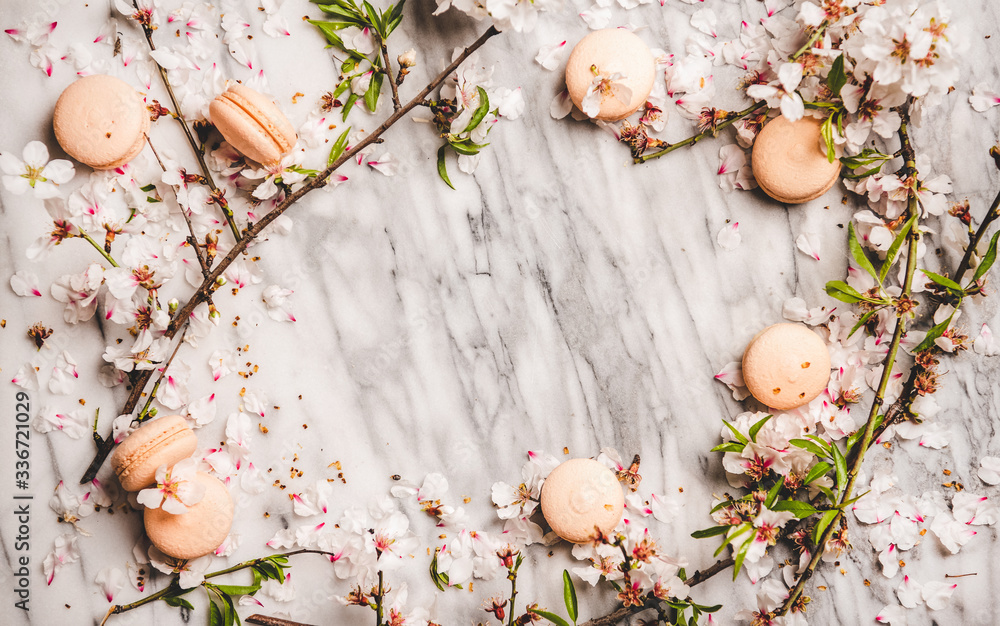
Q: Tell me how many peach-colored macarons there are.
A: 8